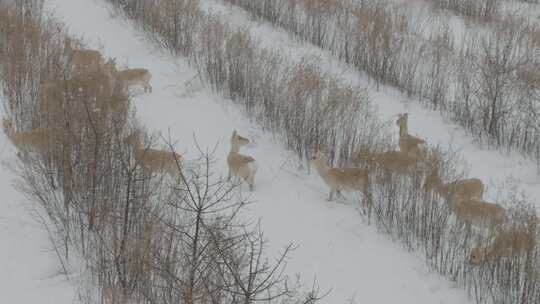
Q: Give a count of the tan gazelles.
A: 11